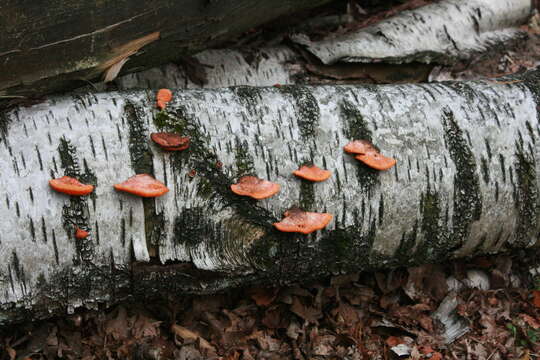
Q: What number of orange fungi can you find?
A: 10